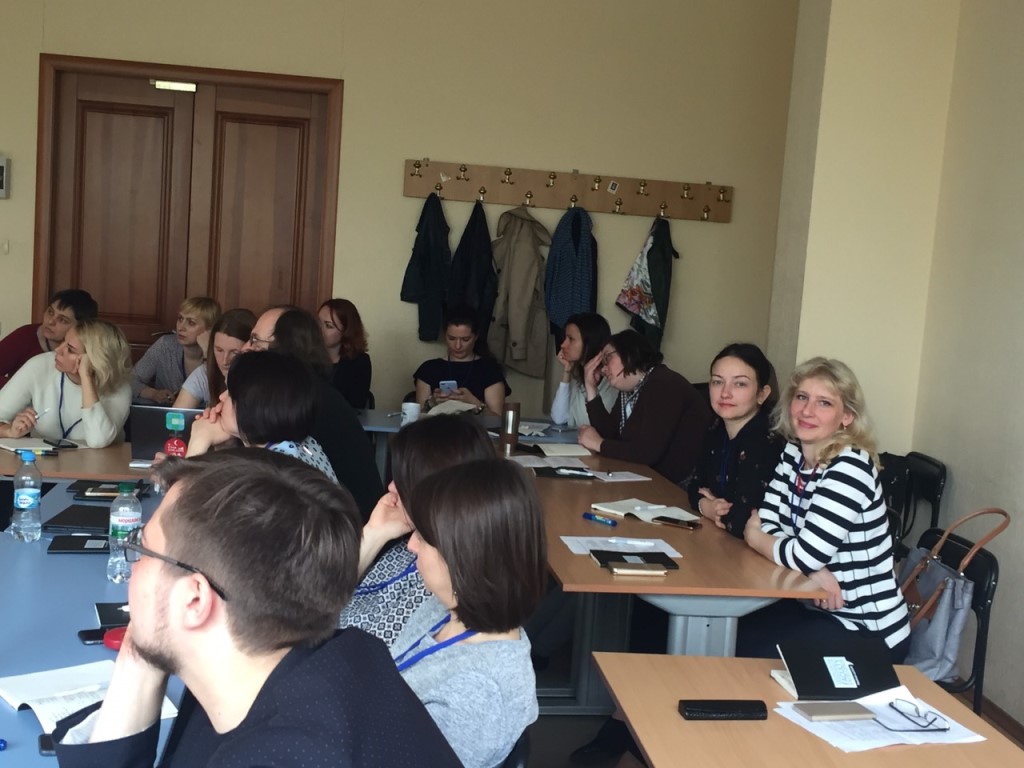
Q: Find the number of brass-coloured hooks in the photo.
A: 15